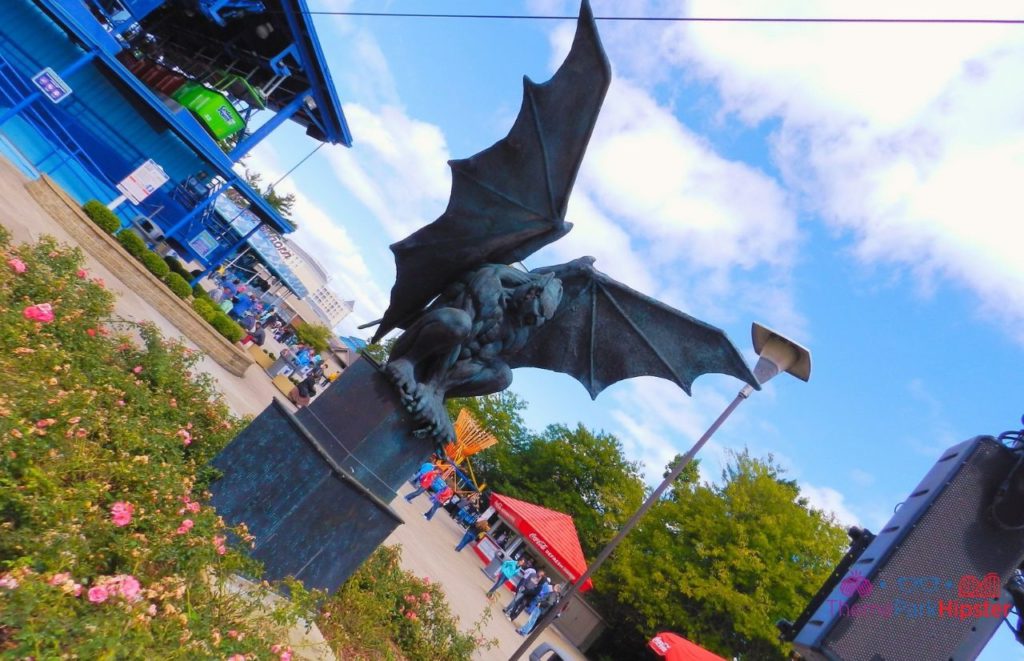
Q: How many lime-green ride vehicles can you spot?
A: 1